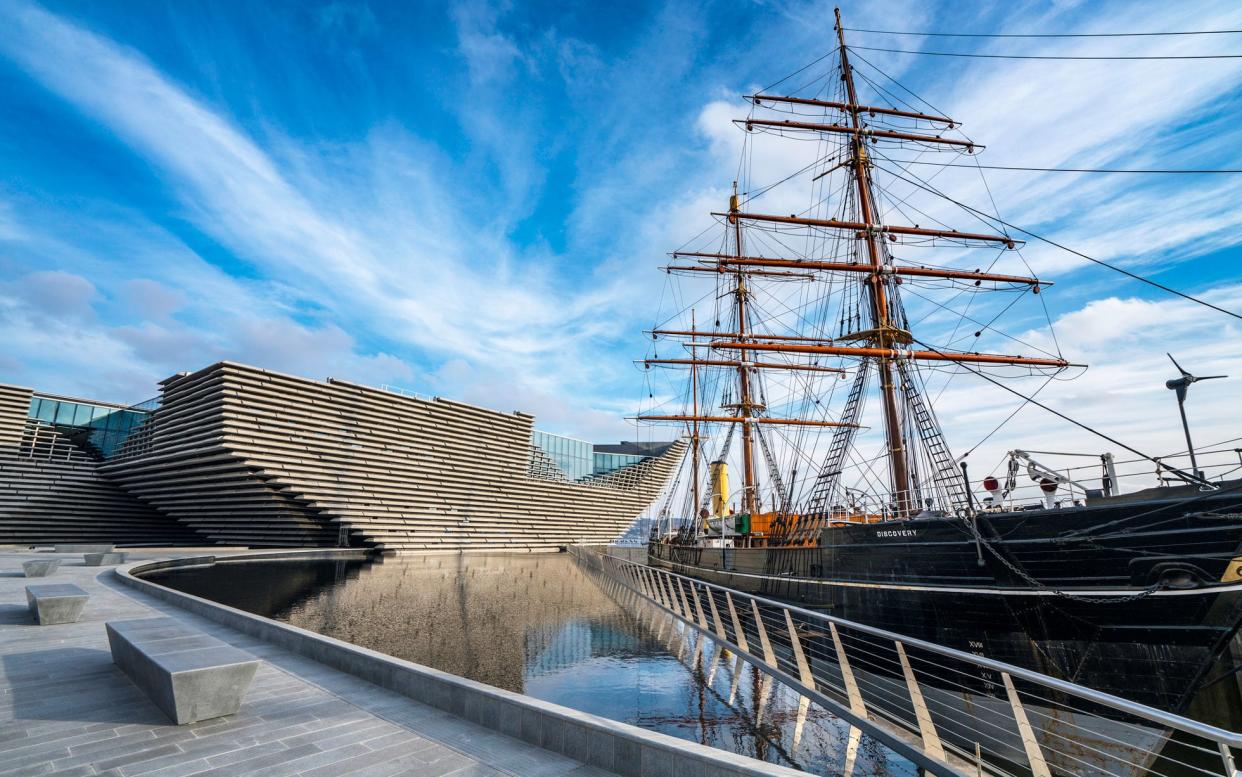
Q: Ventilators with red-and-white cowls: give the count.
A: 2